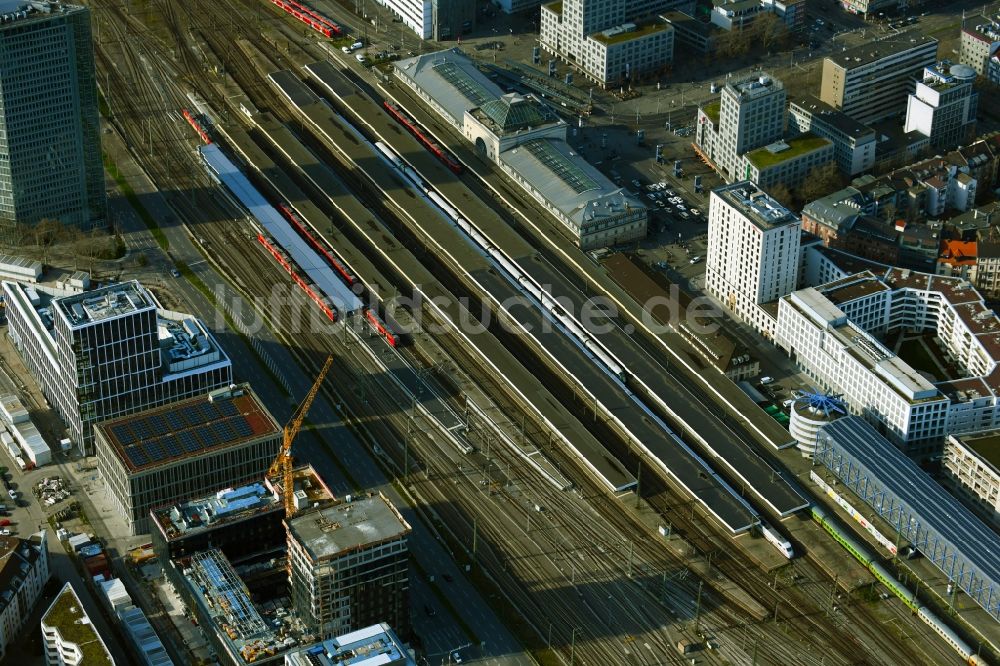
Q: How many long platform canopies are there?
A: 6